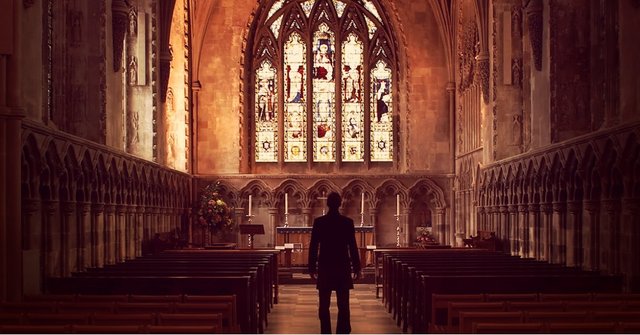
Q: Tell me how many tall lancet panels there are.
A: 5